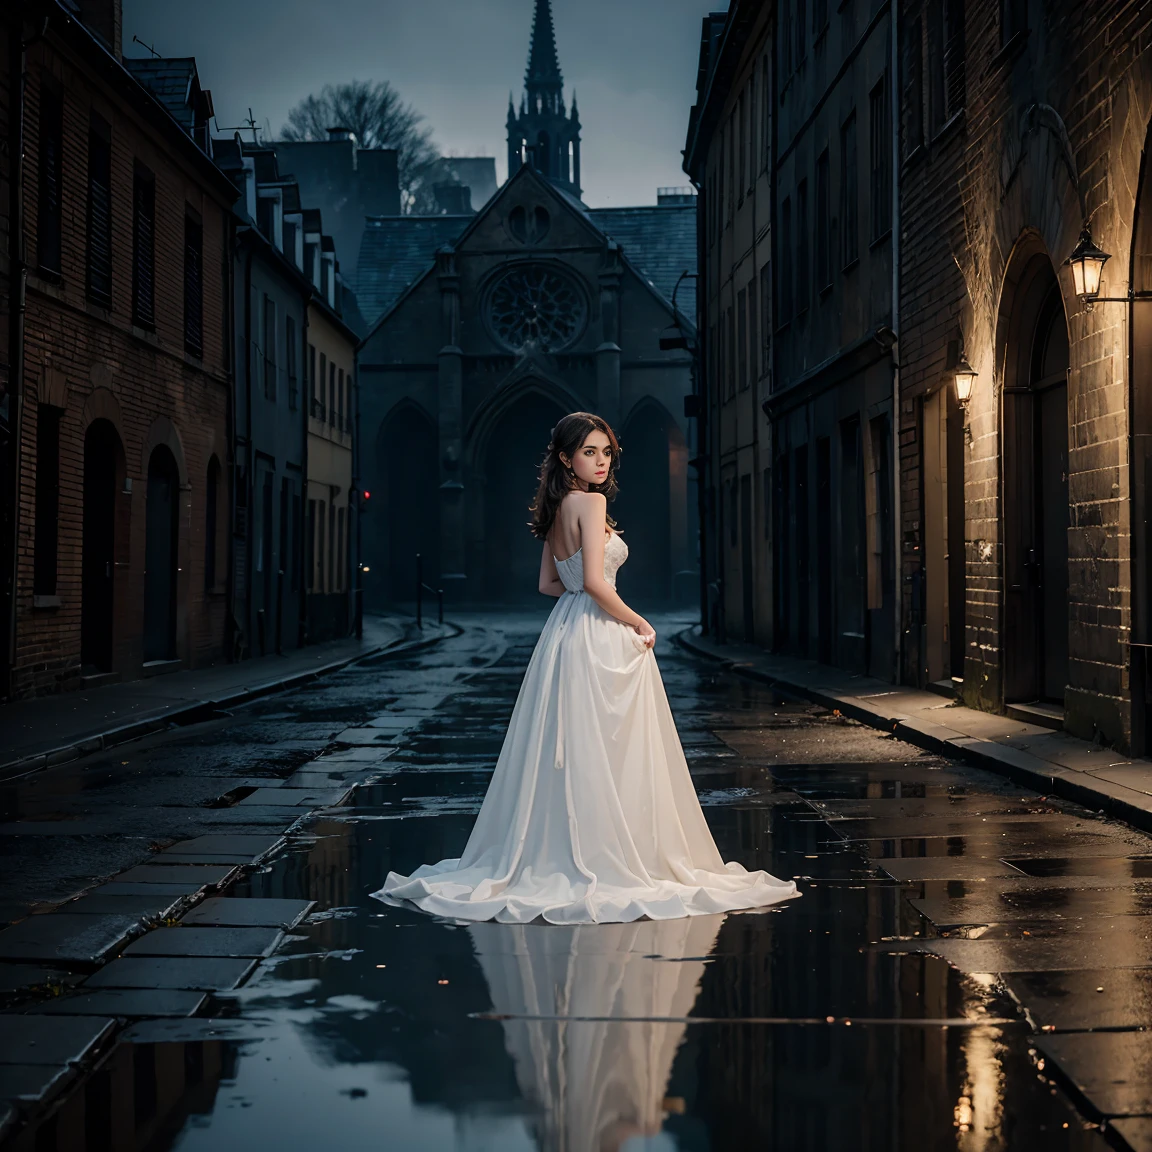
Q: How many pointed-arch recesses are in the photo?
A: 3